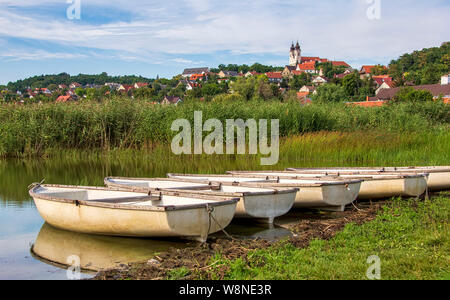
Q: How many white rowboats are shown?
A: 5